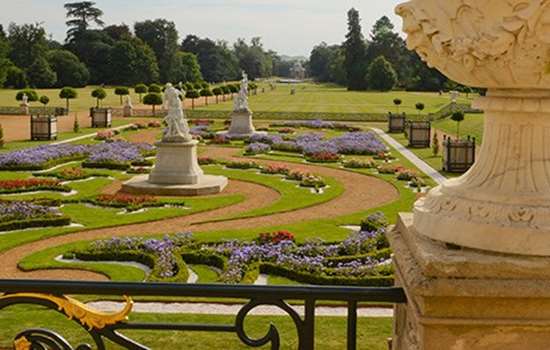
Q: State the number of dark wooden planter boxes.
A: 5